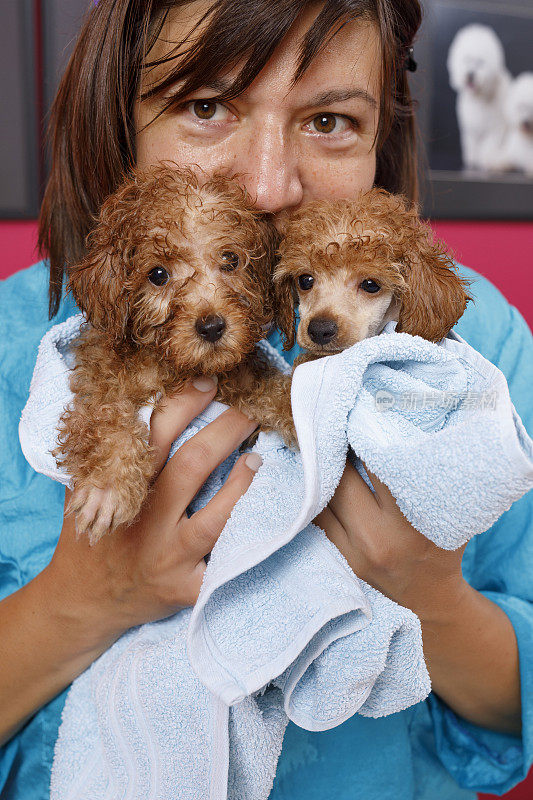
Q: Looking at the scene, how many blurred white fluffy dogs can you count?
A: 2